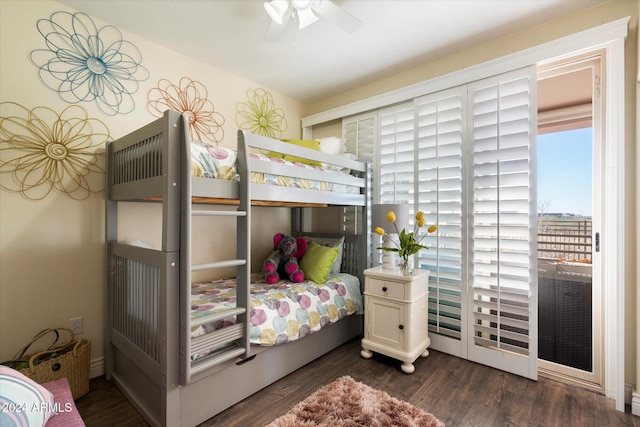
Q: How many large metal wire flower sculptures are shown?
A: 4